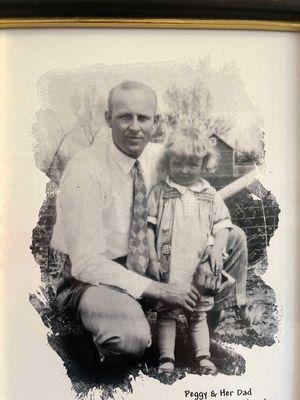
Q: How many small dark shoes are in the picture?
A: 2